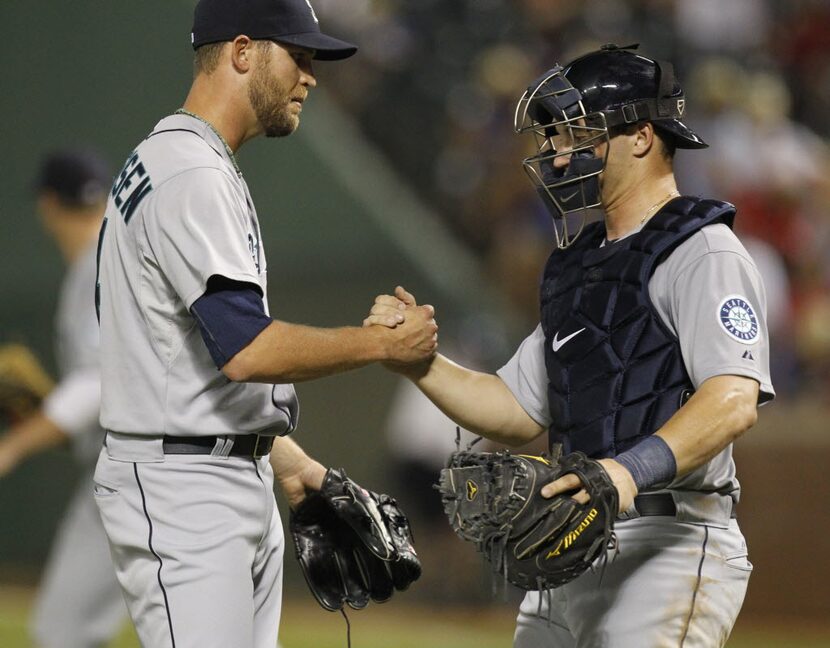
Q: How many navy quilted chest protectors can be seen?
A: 1